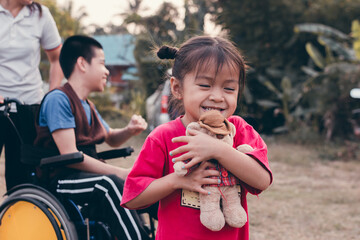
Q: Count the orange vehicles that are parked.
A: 0